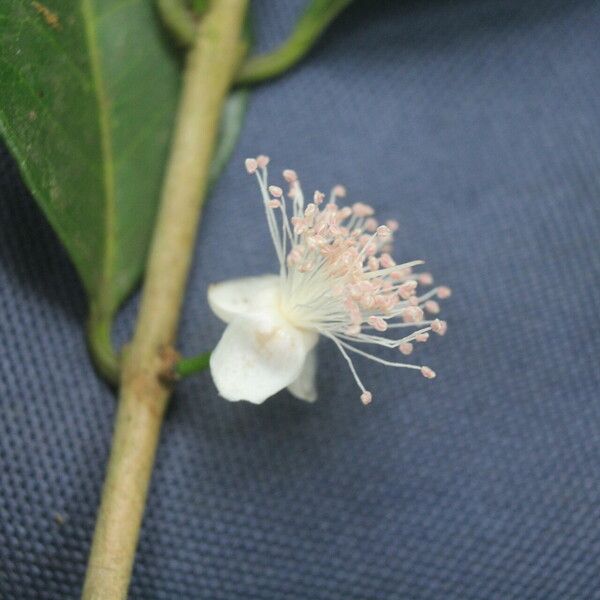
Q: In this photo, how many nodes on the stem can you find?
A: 2